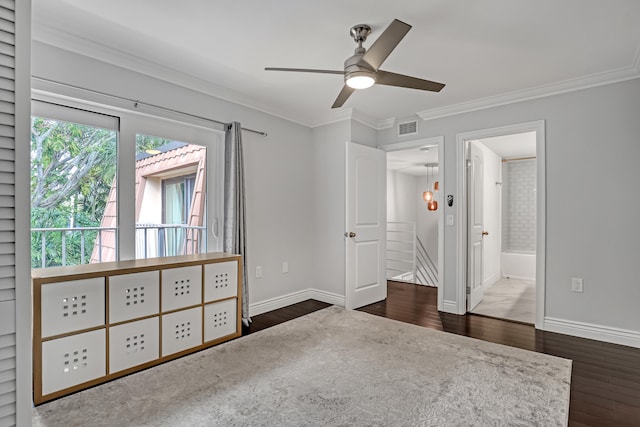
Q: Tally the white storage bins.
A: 8